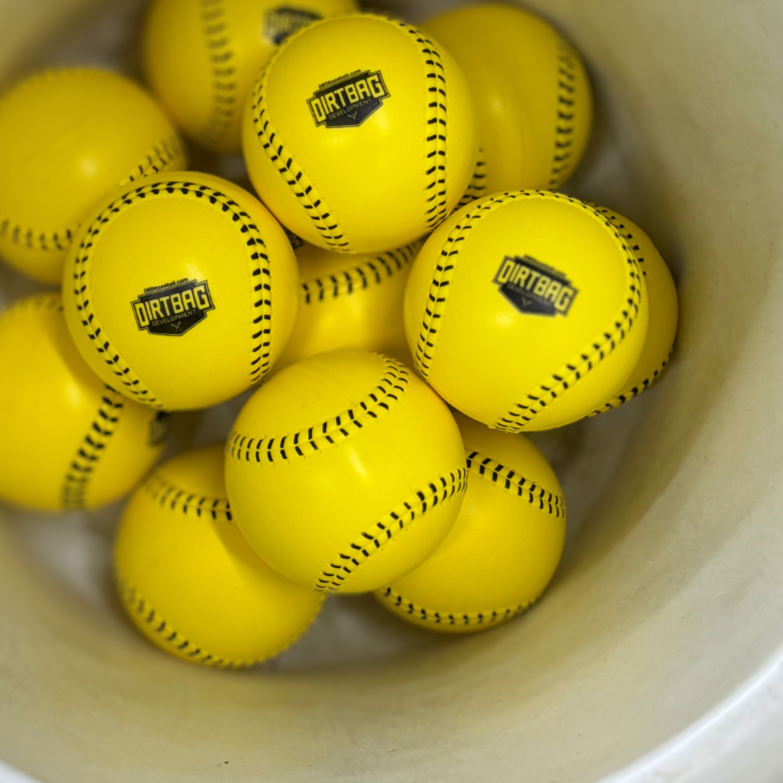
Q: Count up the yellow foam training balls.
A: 12